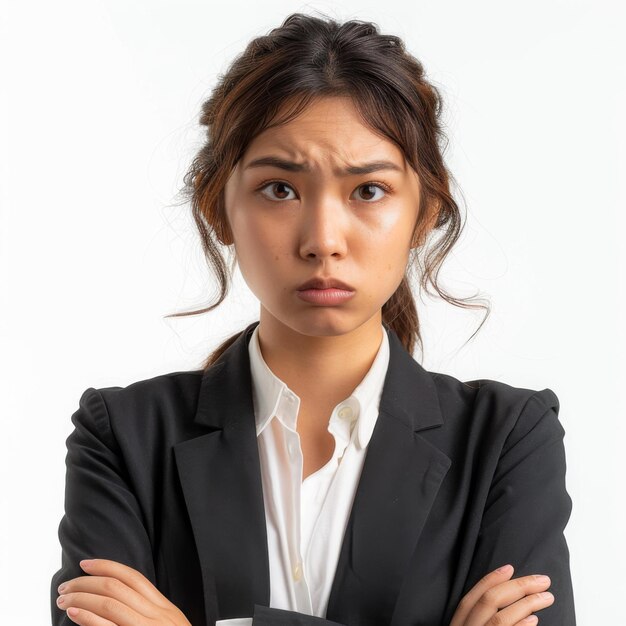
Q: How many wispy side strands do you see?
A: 2